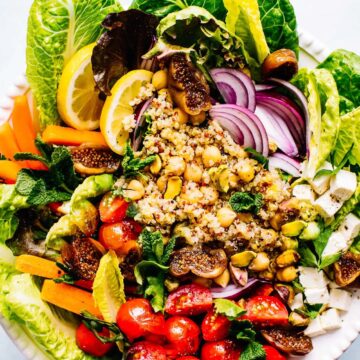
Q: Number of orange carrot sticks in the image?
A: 6